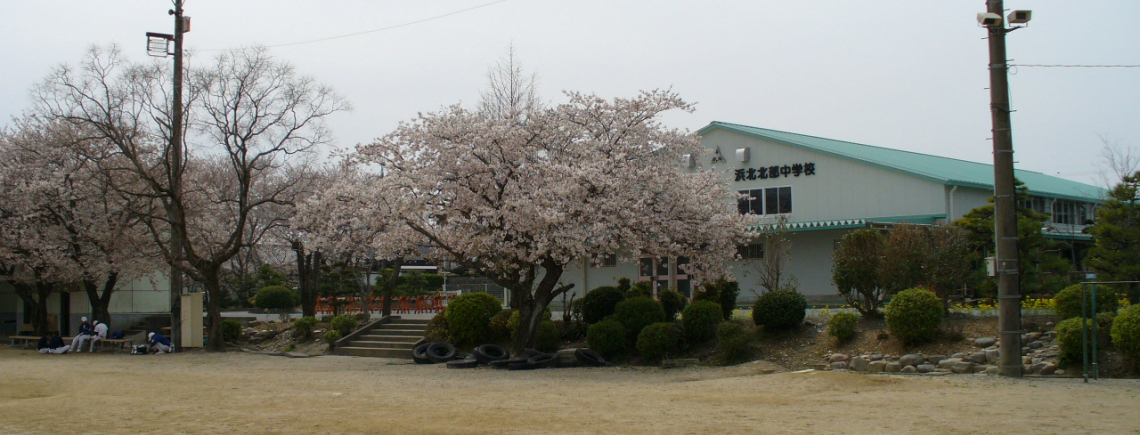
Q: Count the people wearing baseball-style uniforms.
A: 5